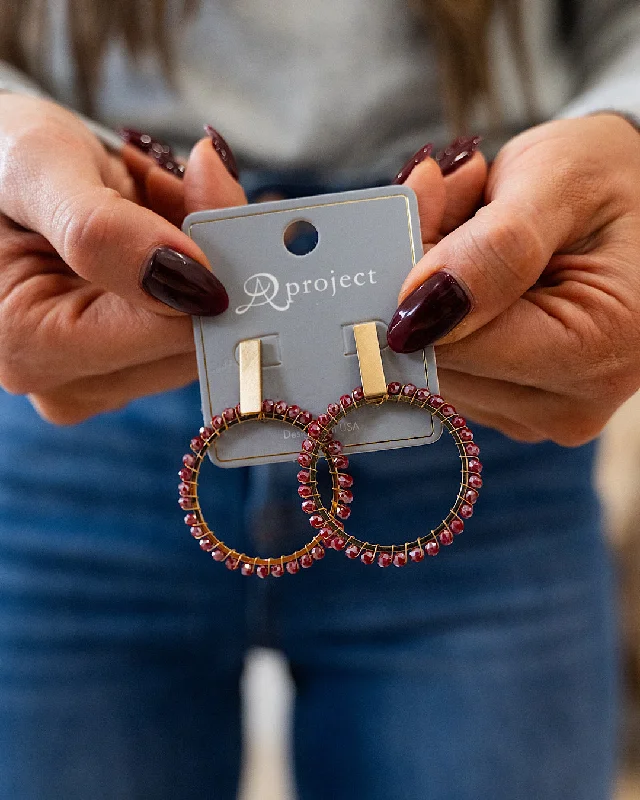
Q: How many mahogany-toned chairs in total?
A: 0